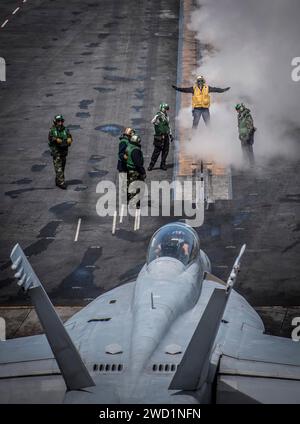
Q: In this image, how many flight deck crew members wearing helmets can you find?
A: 6